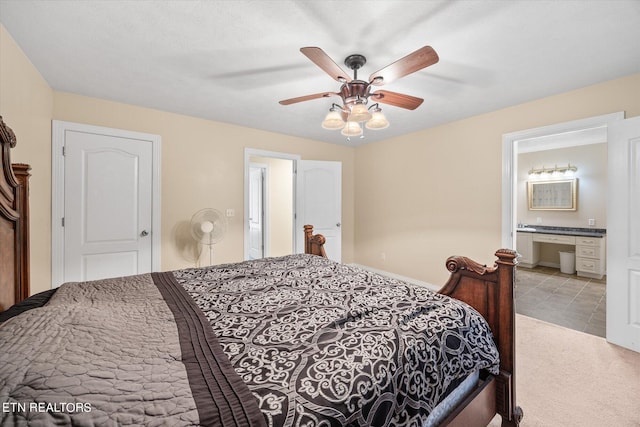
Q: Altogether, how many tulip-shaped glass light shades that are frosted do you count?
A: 4